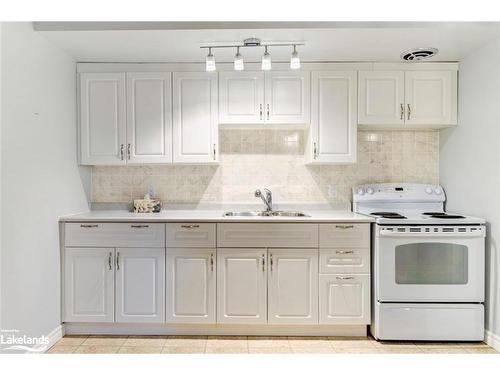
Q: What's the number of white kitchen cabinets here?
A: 13